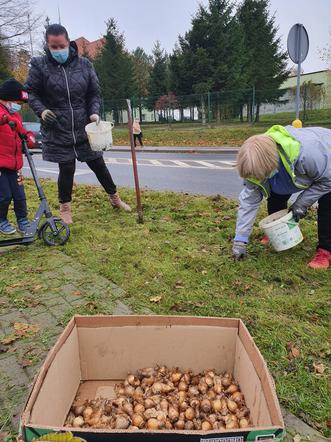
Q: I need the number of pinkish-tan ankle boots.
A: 2